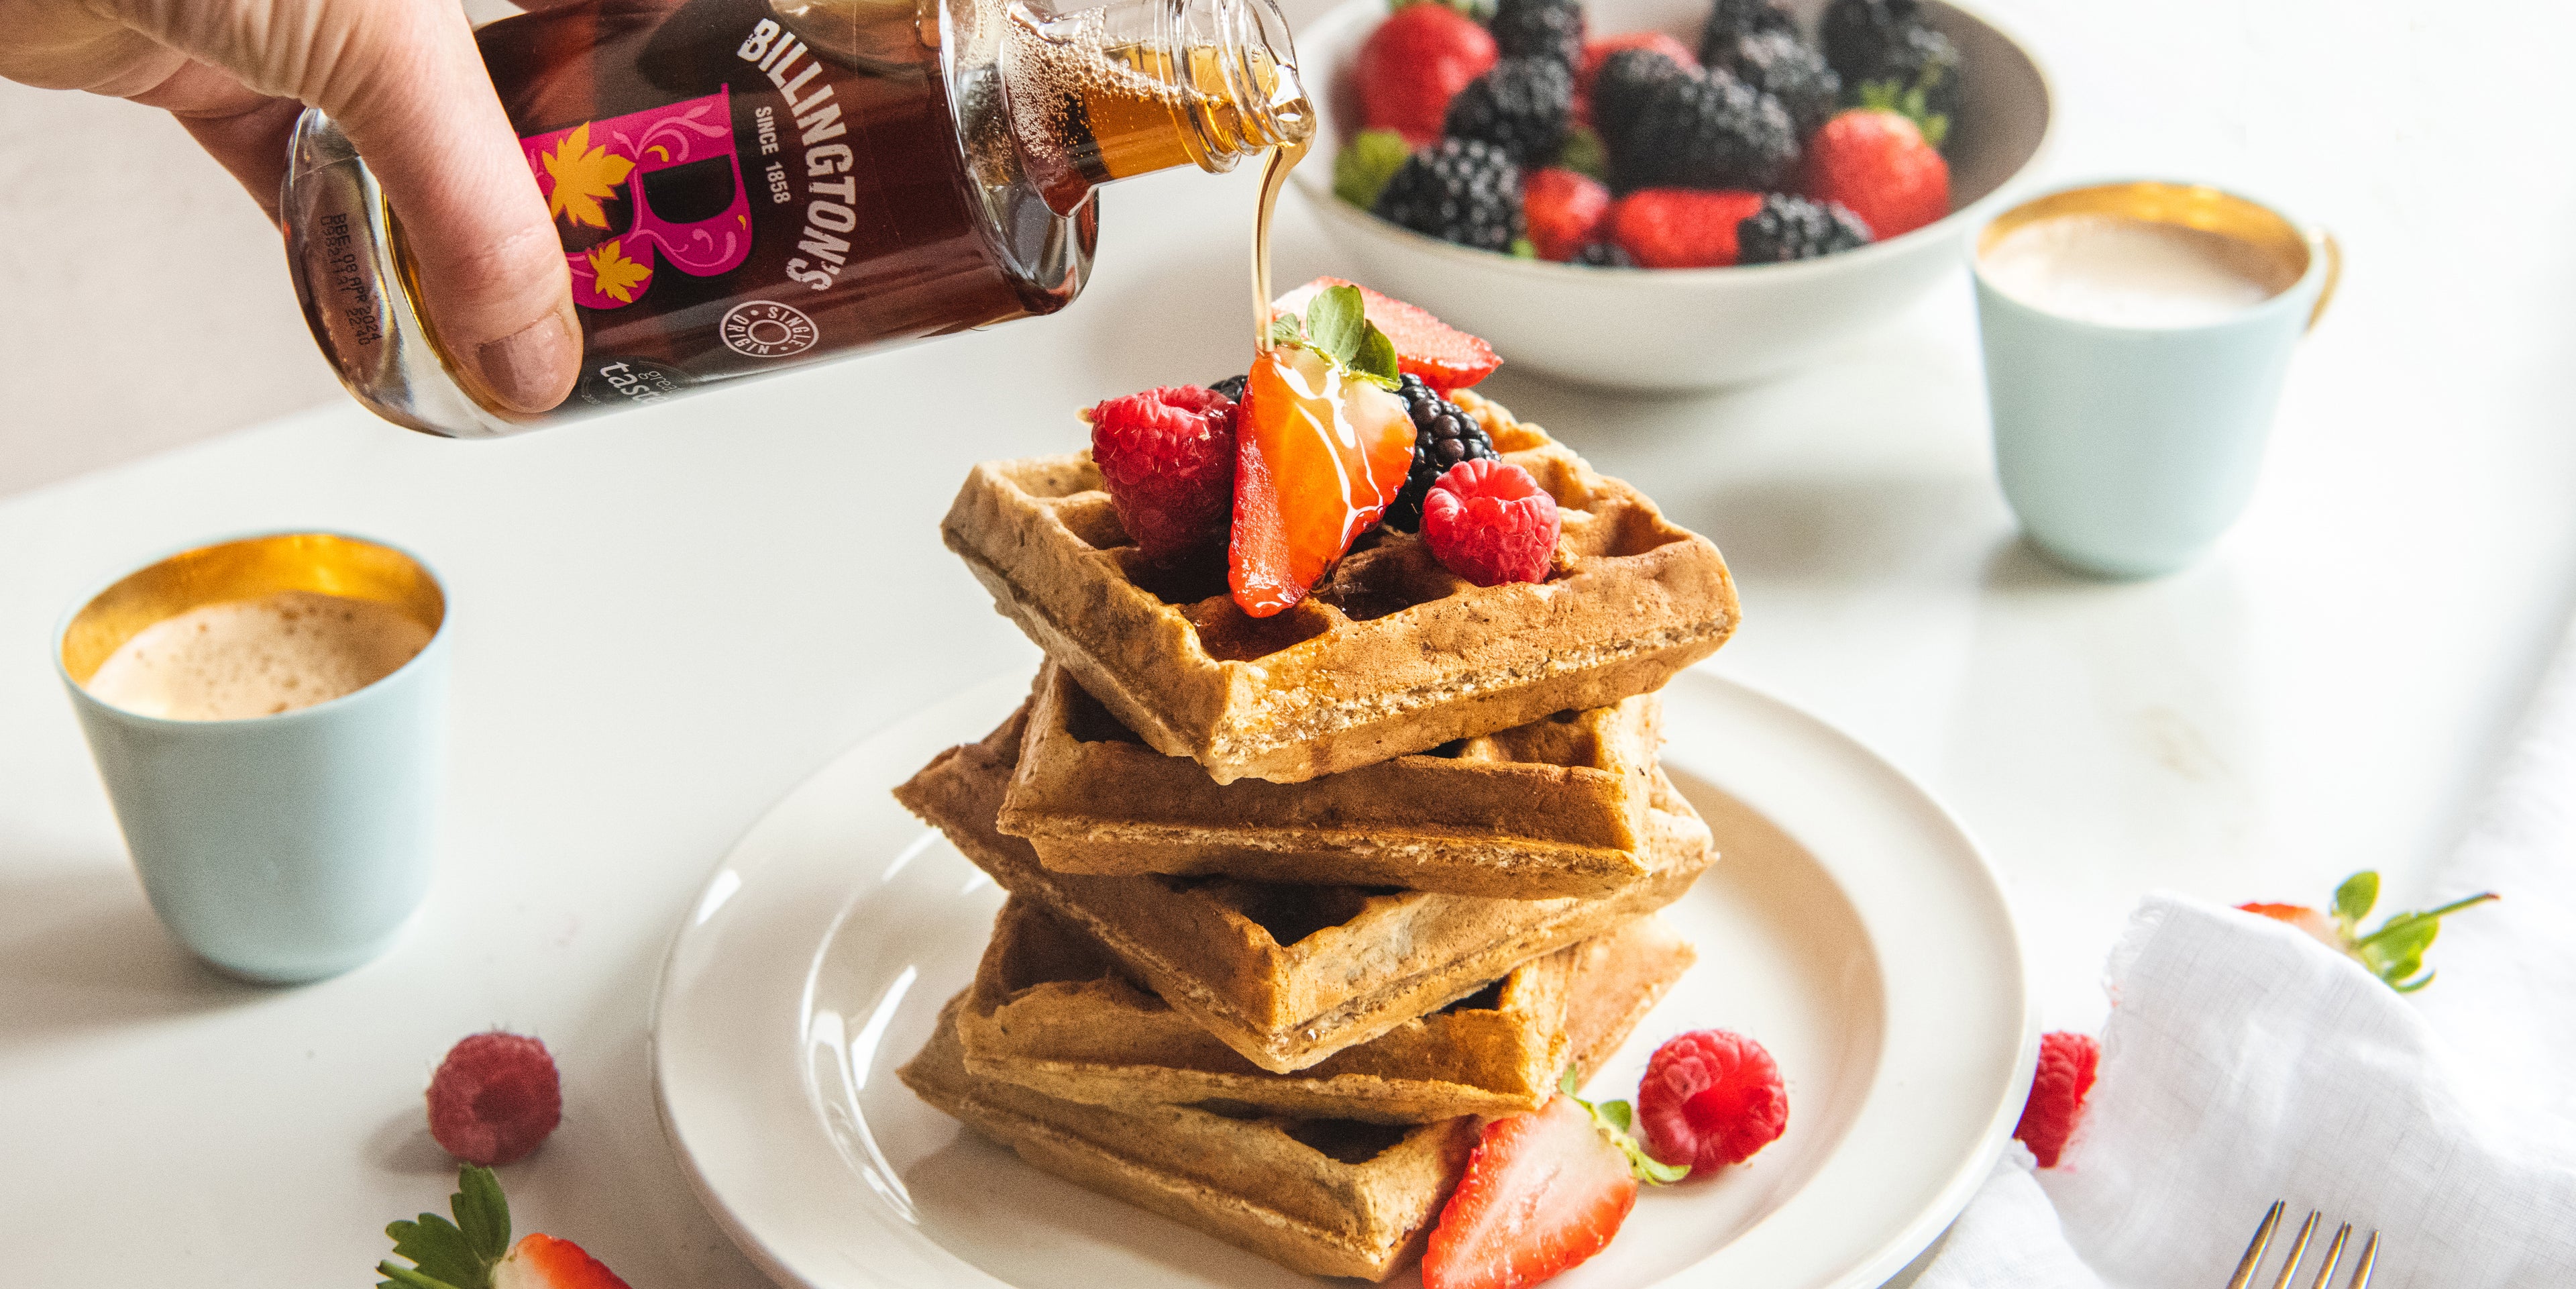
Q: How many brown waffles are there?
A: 5